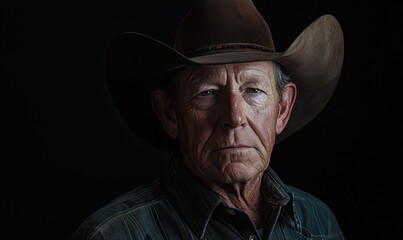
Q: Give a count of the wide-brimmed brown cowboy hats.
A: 1